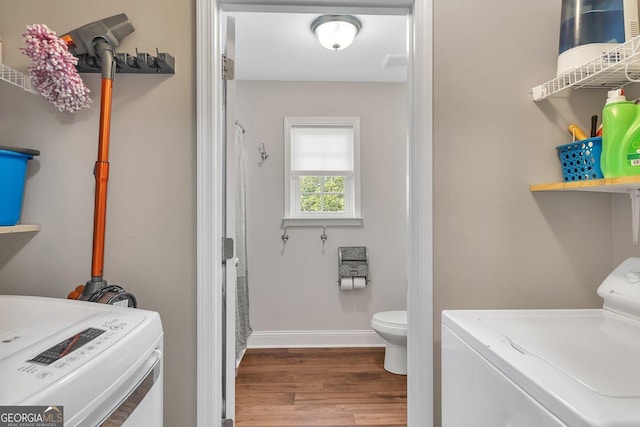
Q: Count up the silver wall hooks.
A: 3